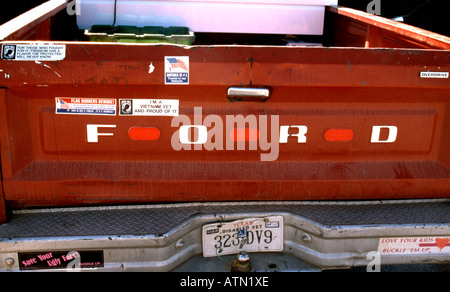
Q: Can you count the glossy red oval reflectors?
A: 3